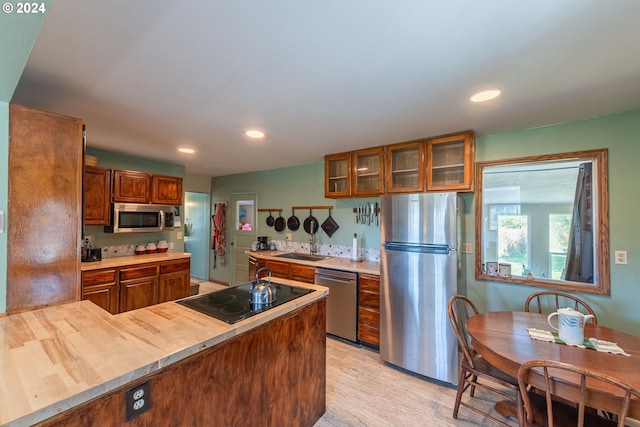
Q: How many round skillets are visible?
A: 4